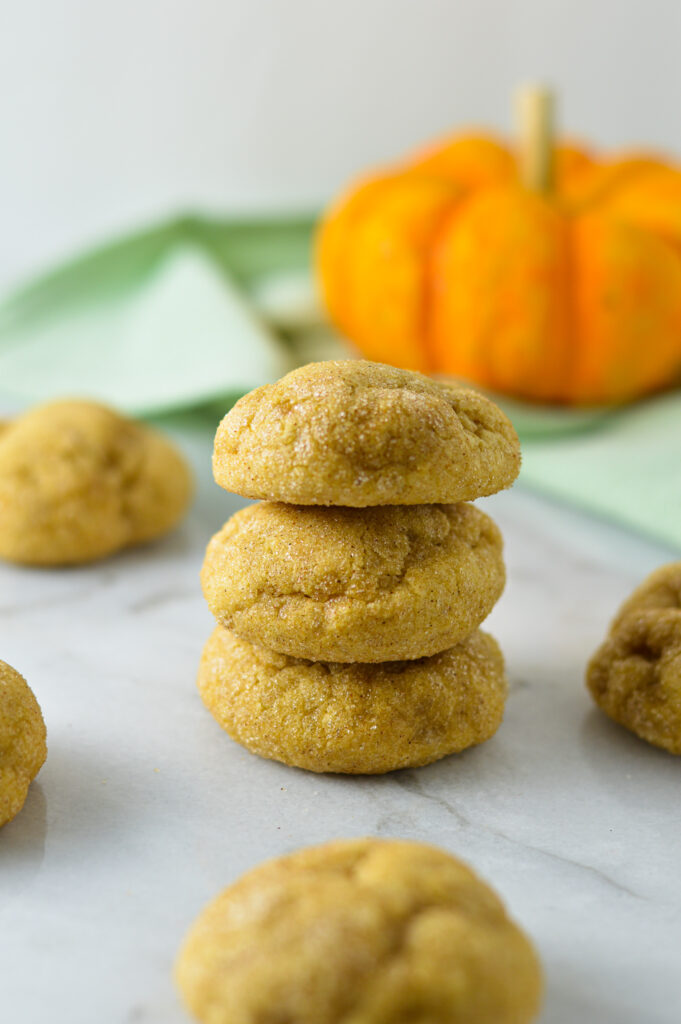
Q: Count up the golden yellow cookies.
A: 7